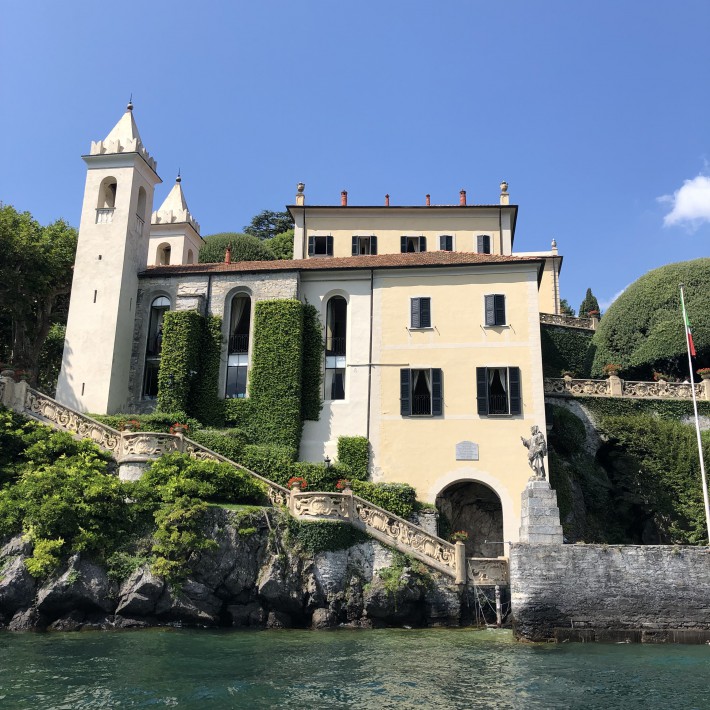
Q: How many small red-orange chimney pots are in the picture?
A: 5